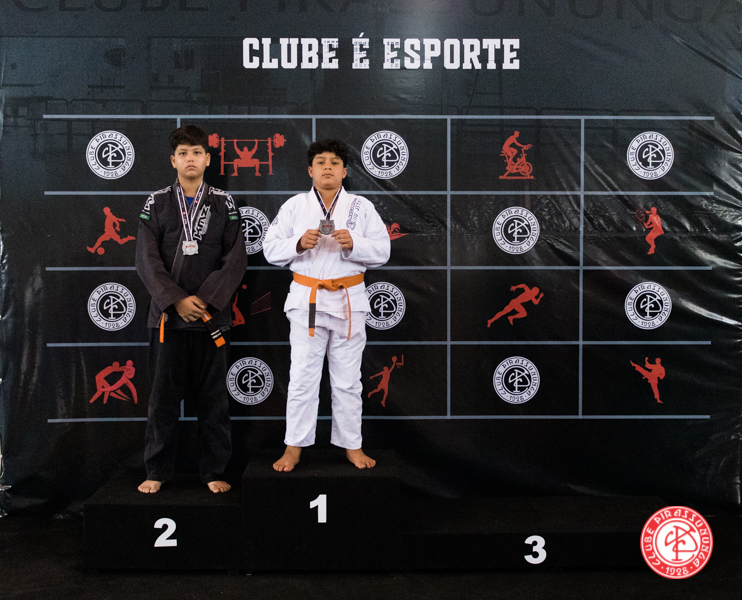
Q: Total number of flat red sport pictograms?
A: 10